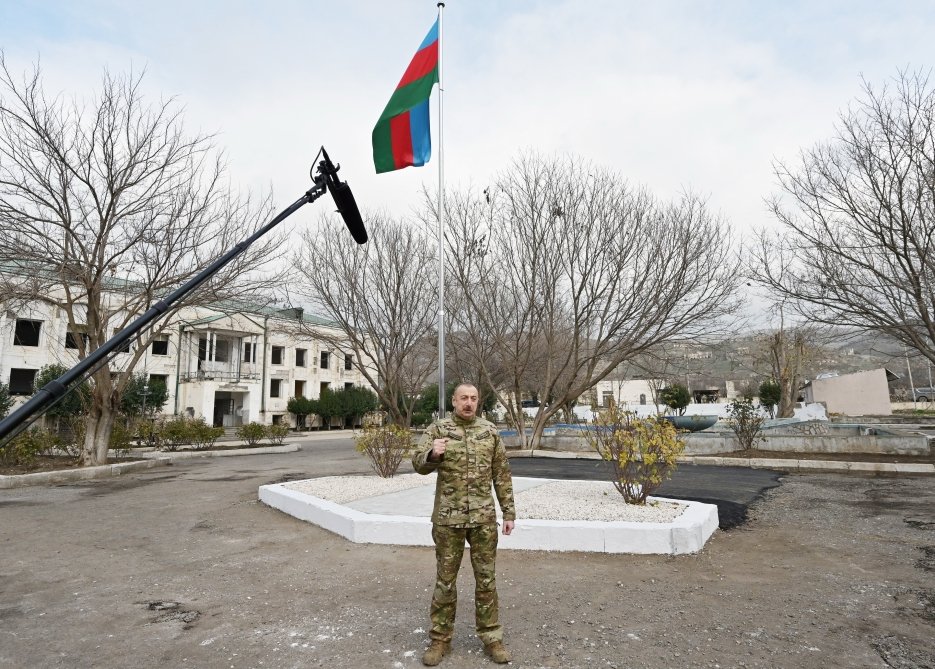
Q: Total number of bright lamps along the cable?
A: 0